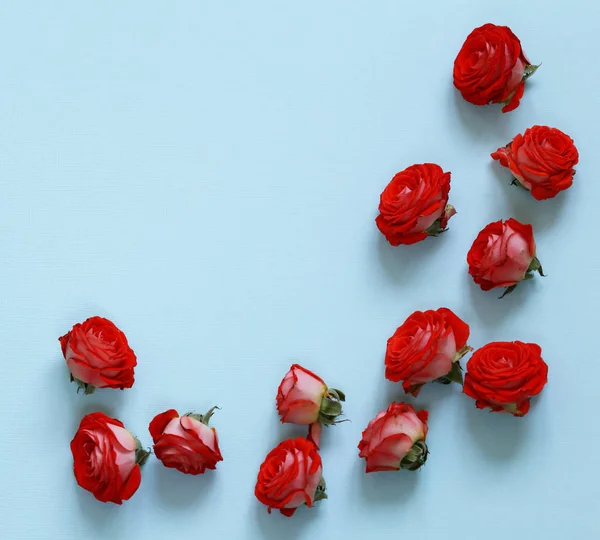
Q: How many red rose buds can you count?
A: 12